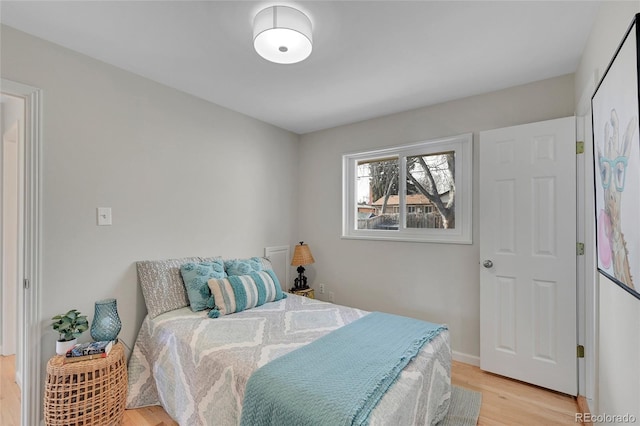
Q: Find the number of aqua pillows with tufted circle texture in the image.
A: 2